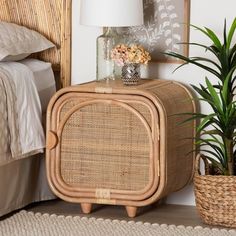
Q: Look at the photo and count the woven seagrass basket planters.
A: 1